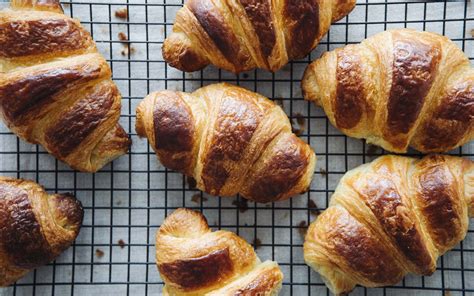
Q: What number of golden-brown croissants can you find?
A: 7